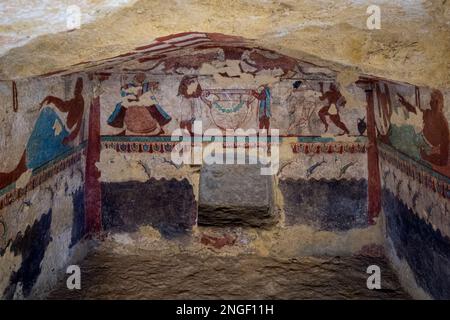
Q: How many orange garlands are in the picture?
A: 0